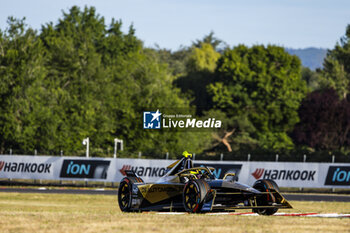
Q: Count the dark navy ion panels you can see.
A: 3